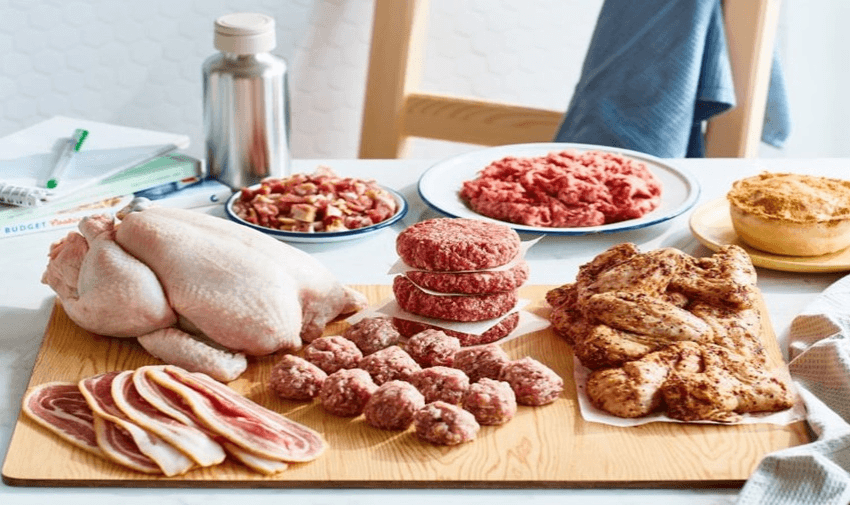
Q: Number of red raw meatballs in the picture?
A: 12